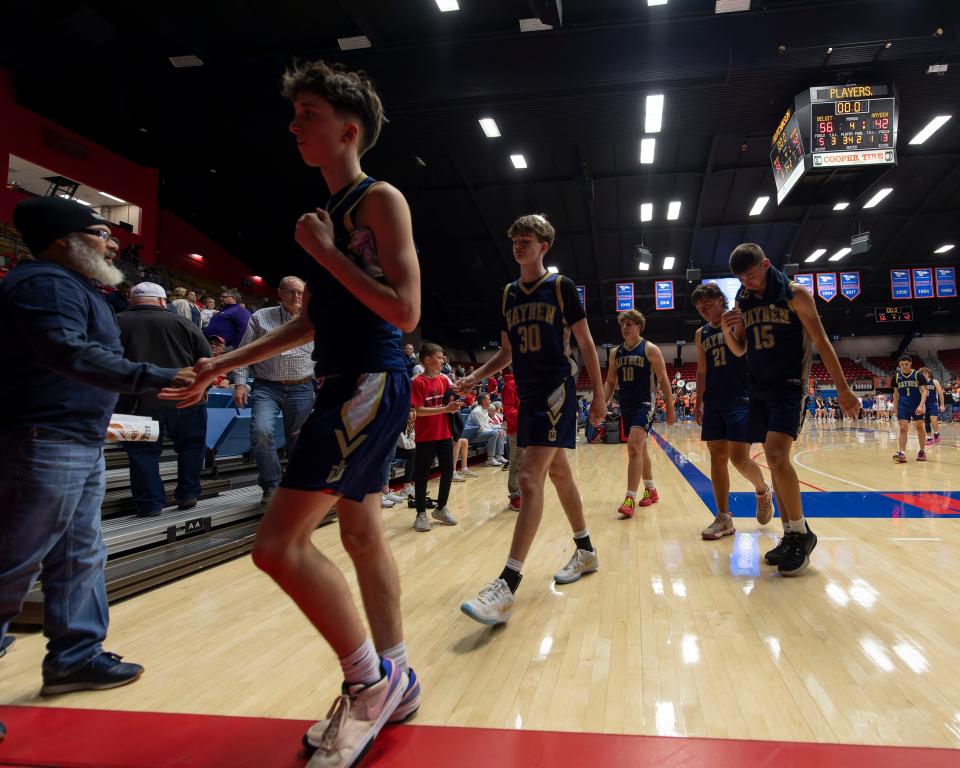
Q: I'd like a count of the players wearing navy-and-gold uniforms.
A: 7